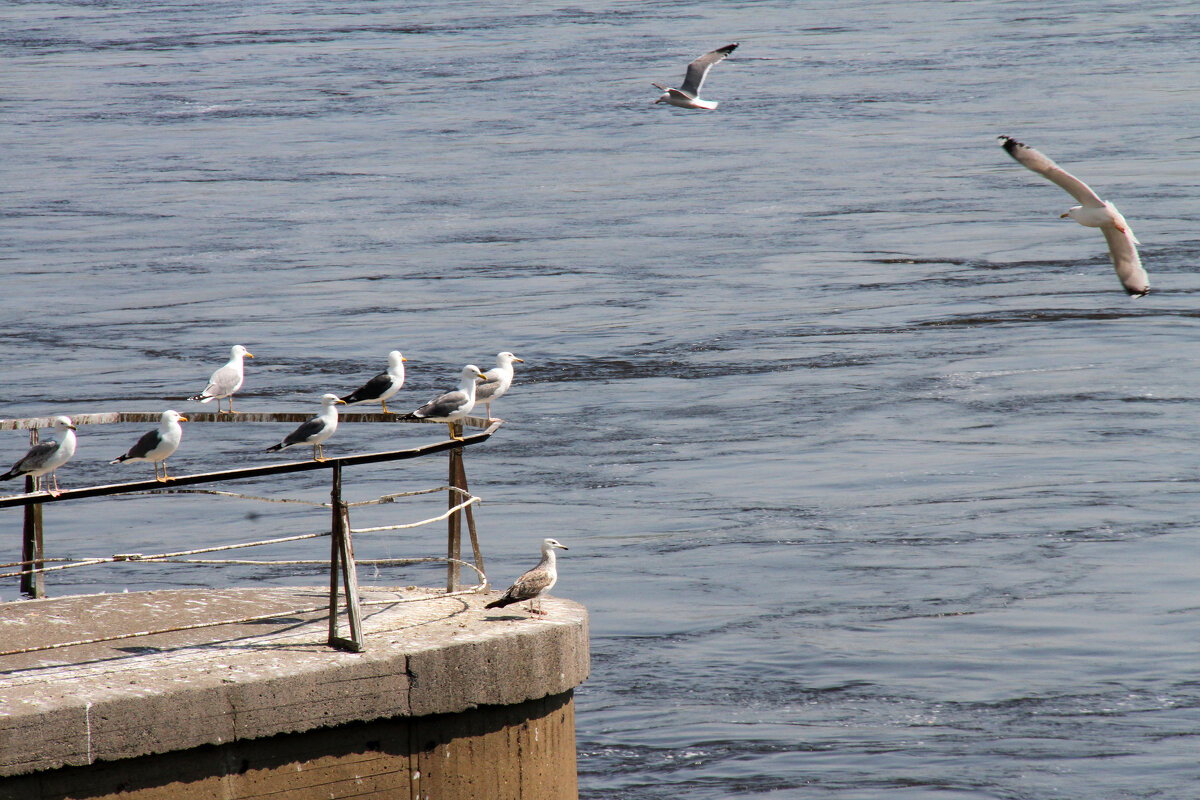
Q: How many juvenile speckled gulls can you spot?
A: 1